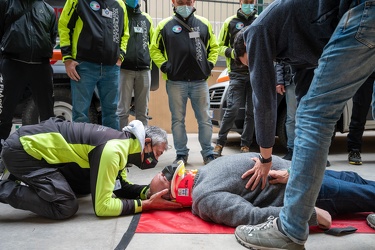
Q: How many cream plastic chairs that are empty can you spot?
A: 0